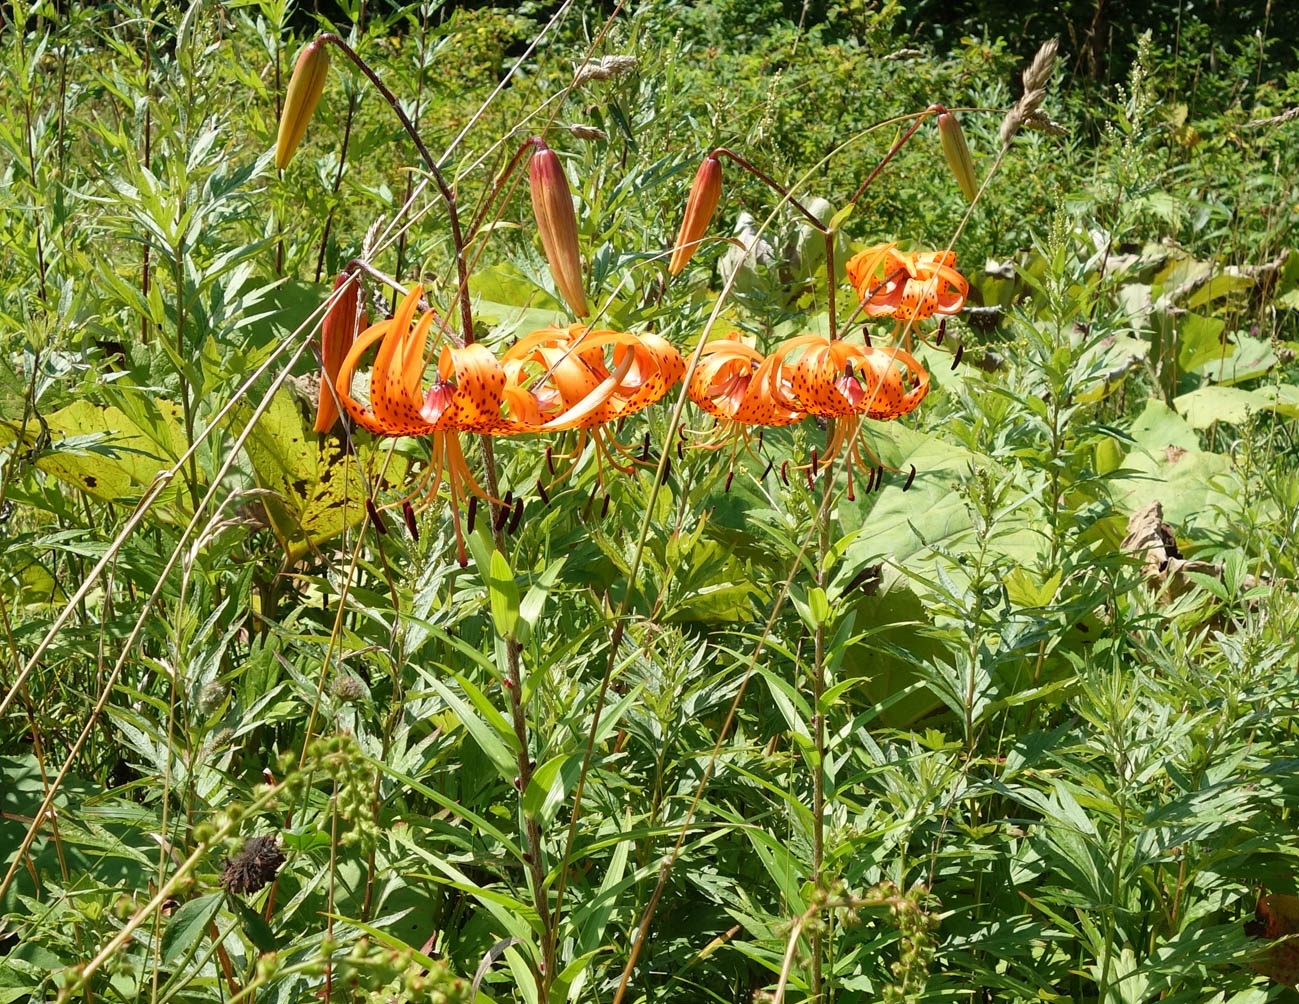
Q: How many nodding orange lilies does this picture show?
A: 5